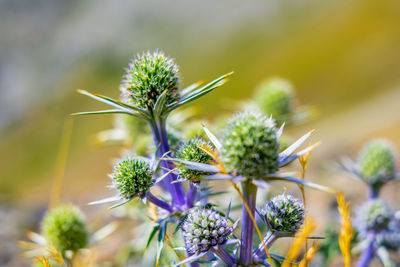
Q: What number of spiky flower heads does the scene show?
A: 10